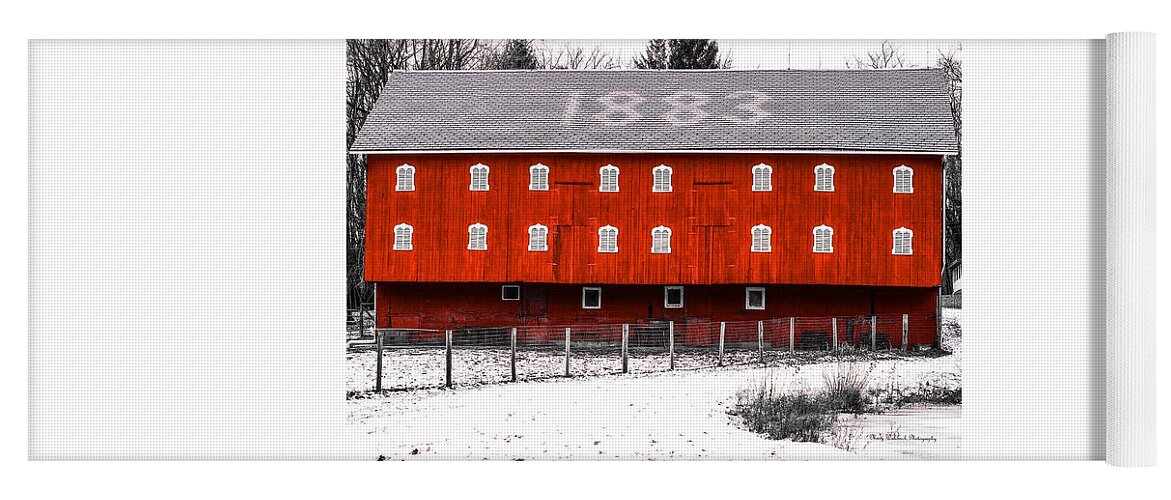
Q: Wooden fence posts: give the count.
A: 12